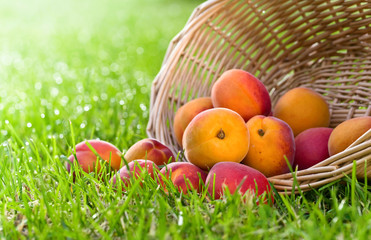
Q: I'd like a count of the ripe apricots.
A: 12